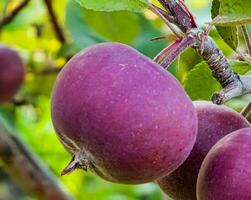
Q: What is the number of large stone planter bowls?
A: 0